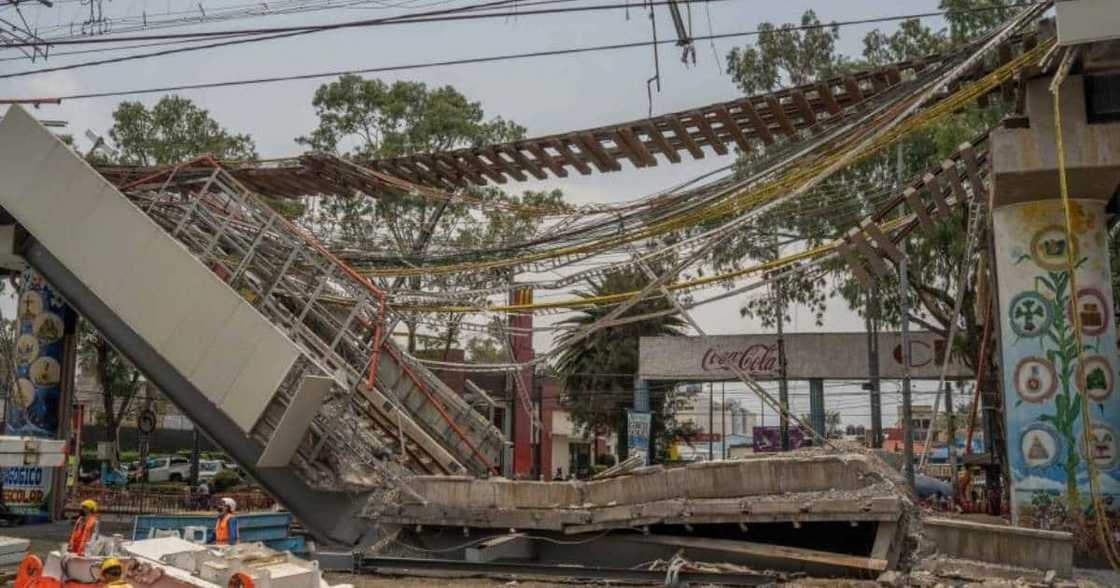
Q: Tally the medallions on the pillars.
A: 12